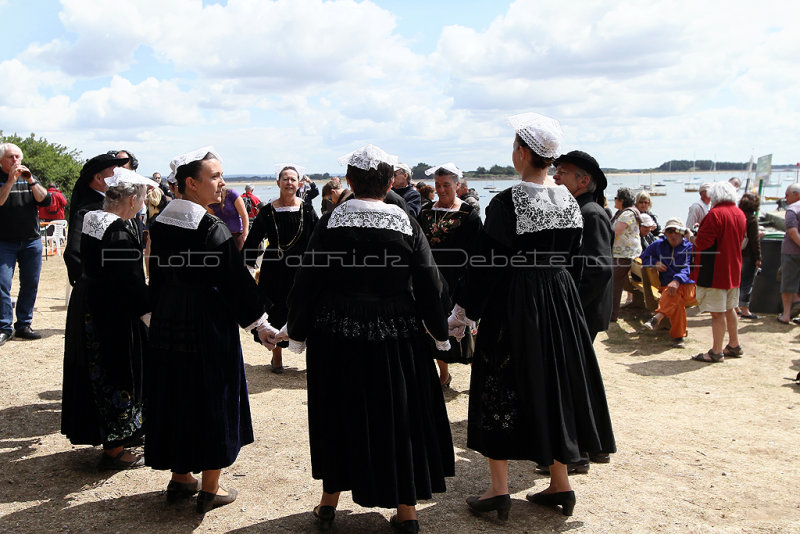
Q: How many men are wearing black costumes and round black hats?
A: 2